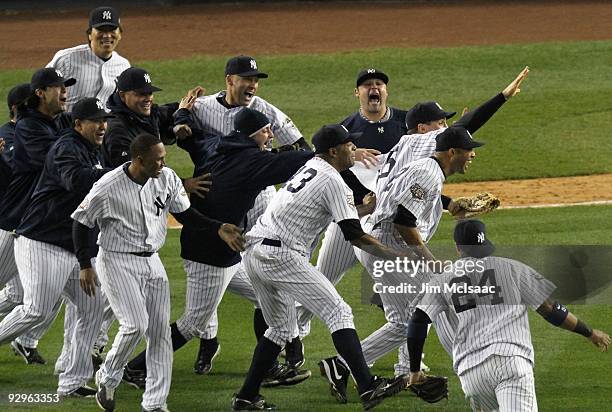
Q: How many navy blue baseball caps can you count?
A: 11